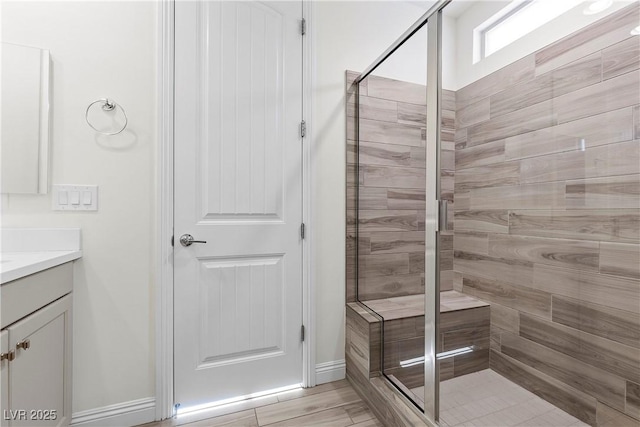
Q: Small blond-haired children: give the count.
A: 0